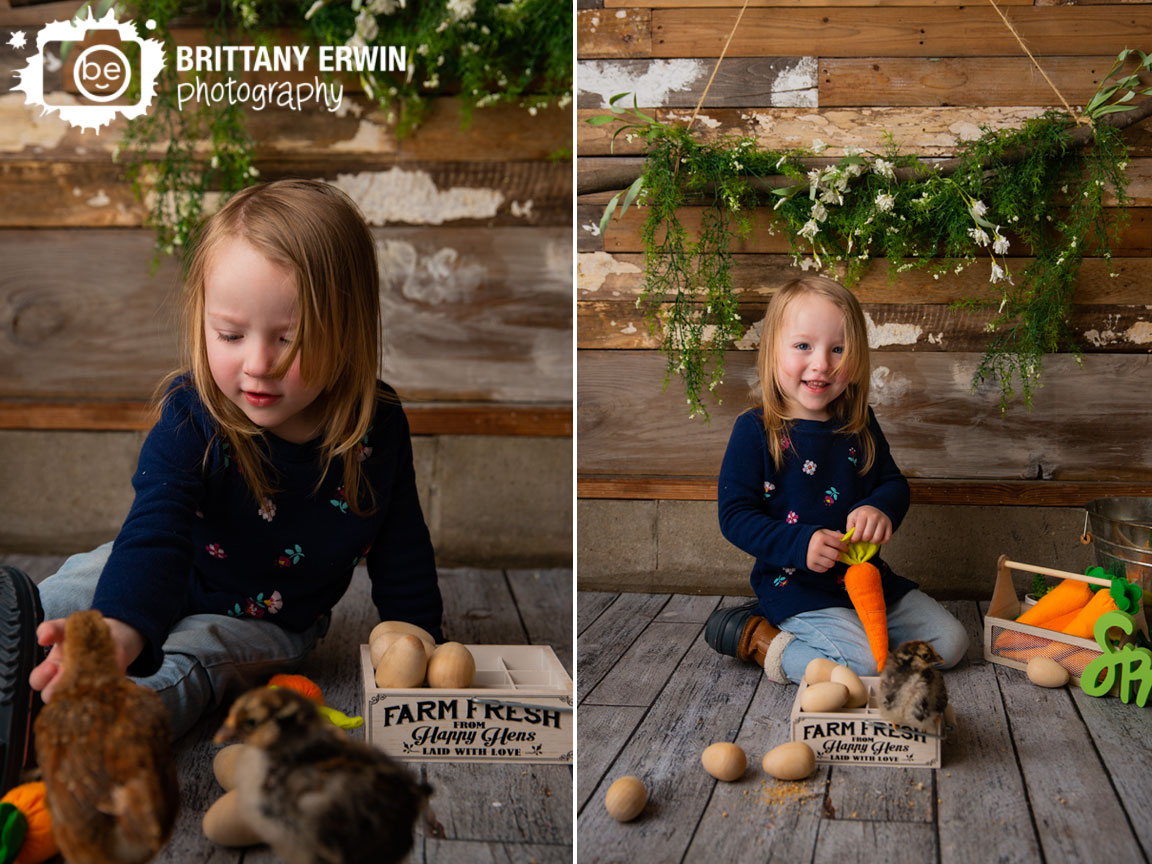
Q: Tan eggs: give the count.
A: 13